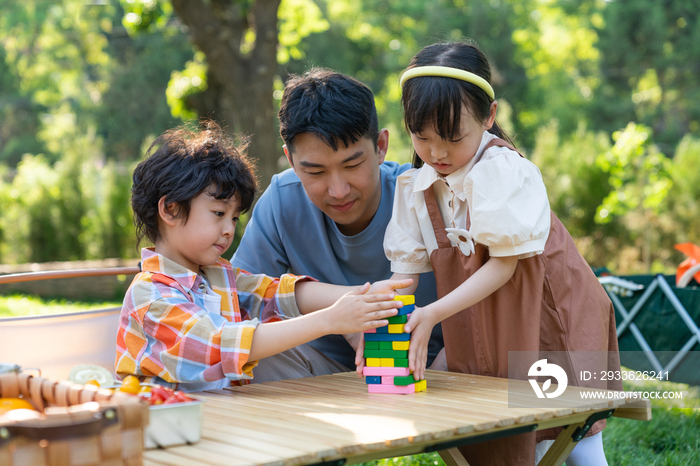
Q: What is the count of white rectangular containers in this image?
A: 1